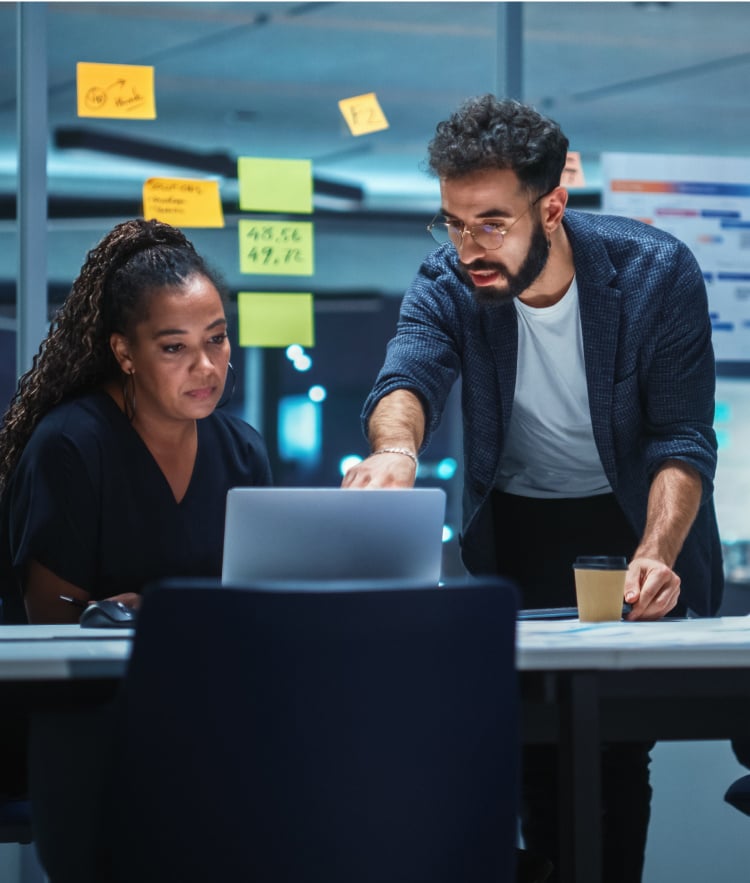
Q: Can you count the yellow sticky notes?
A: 3